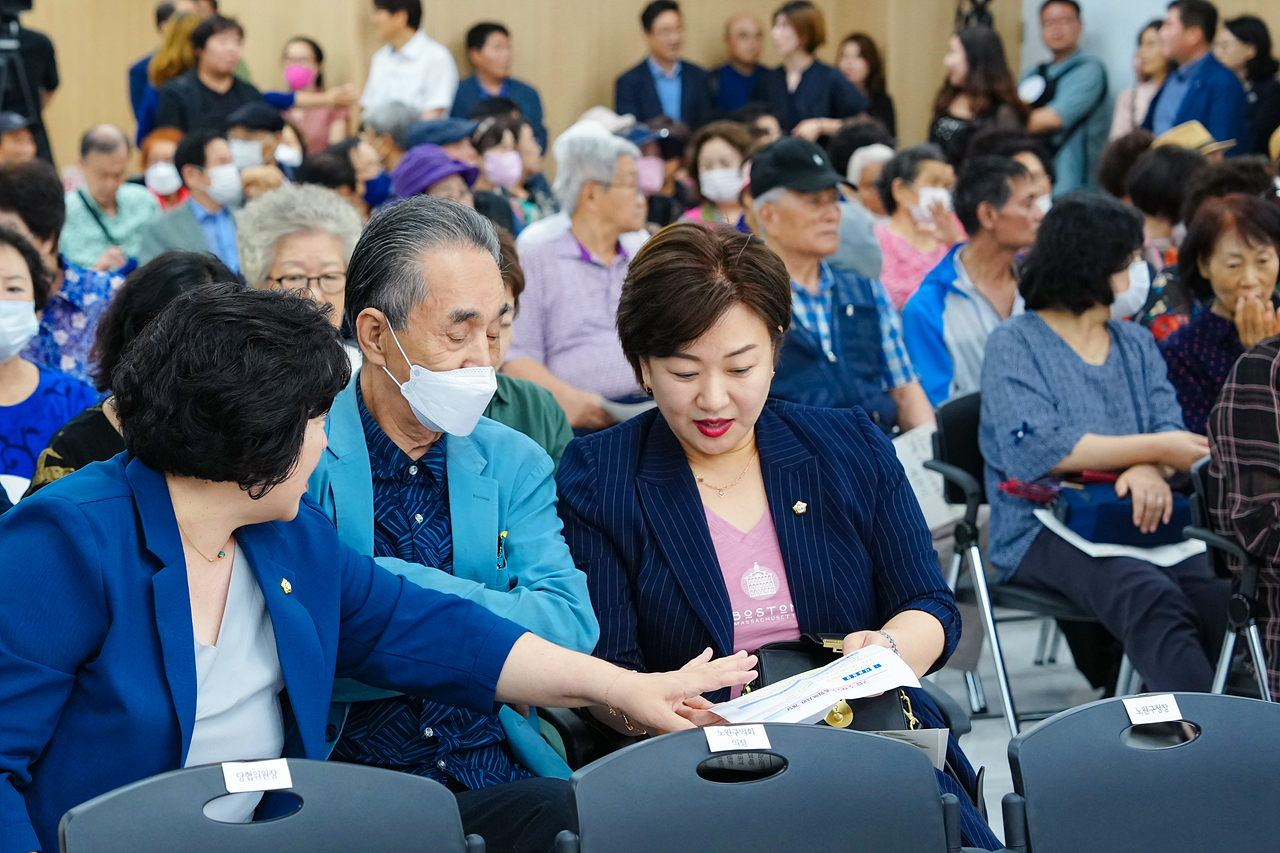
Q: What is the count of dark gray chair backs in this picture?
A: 3